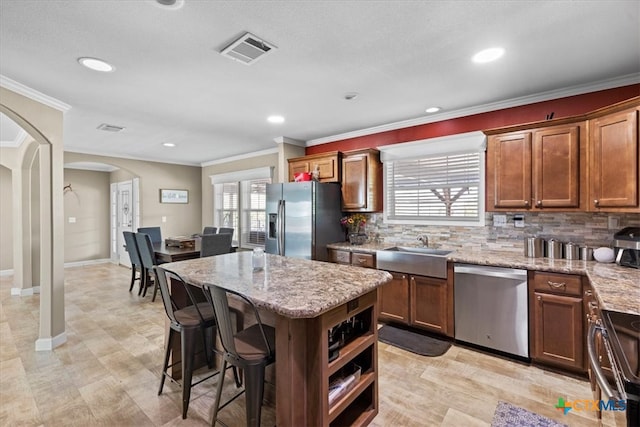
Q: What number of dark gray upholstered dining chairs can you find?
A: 6